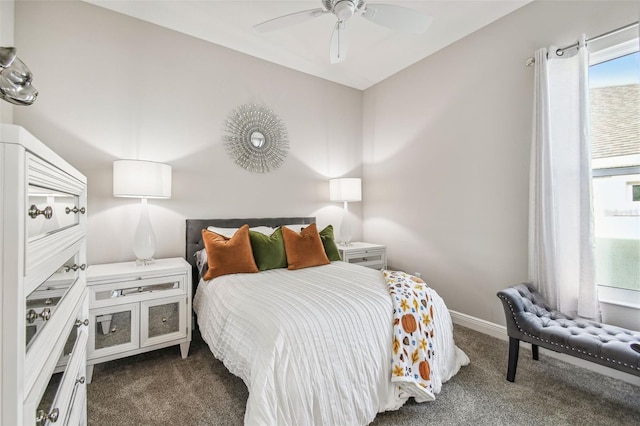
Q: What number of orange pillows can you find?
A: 2